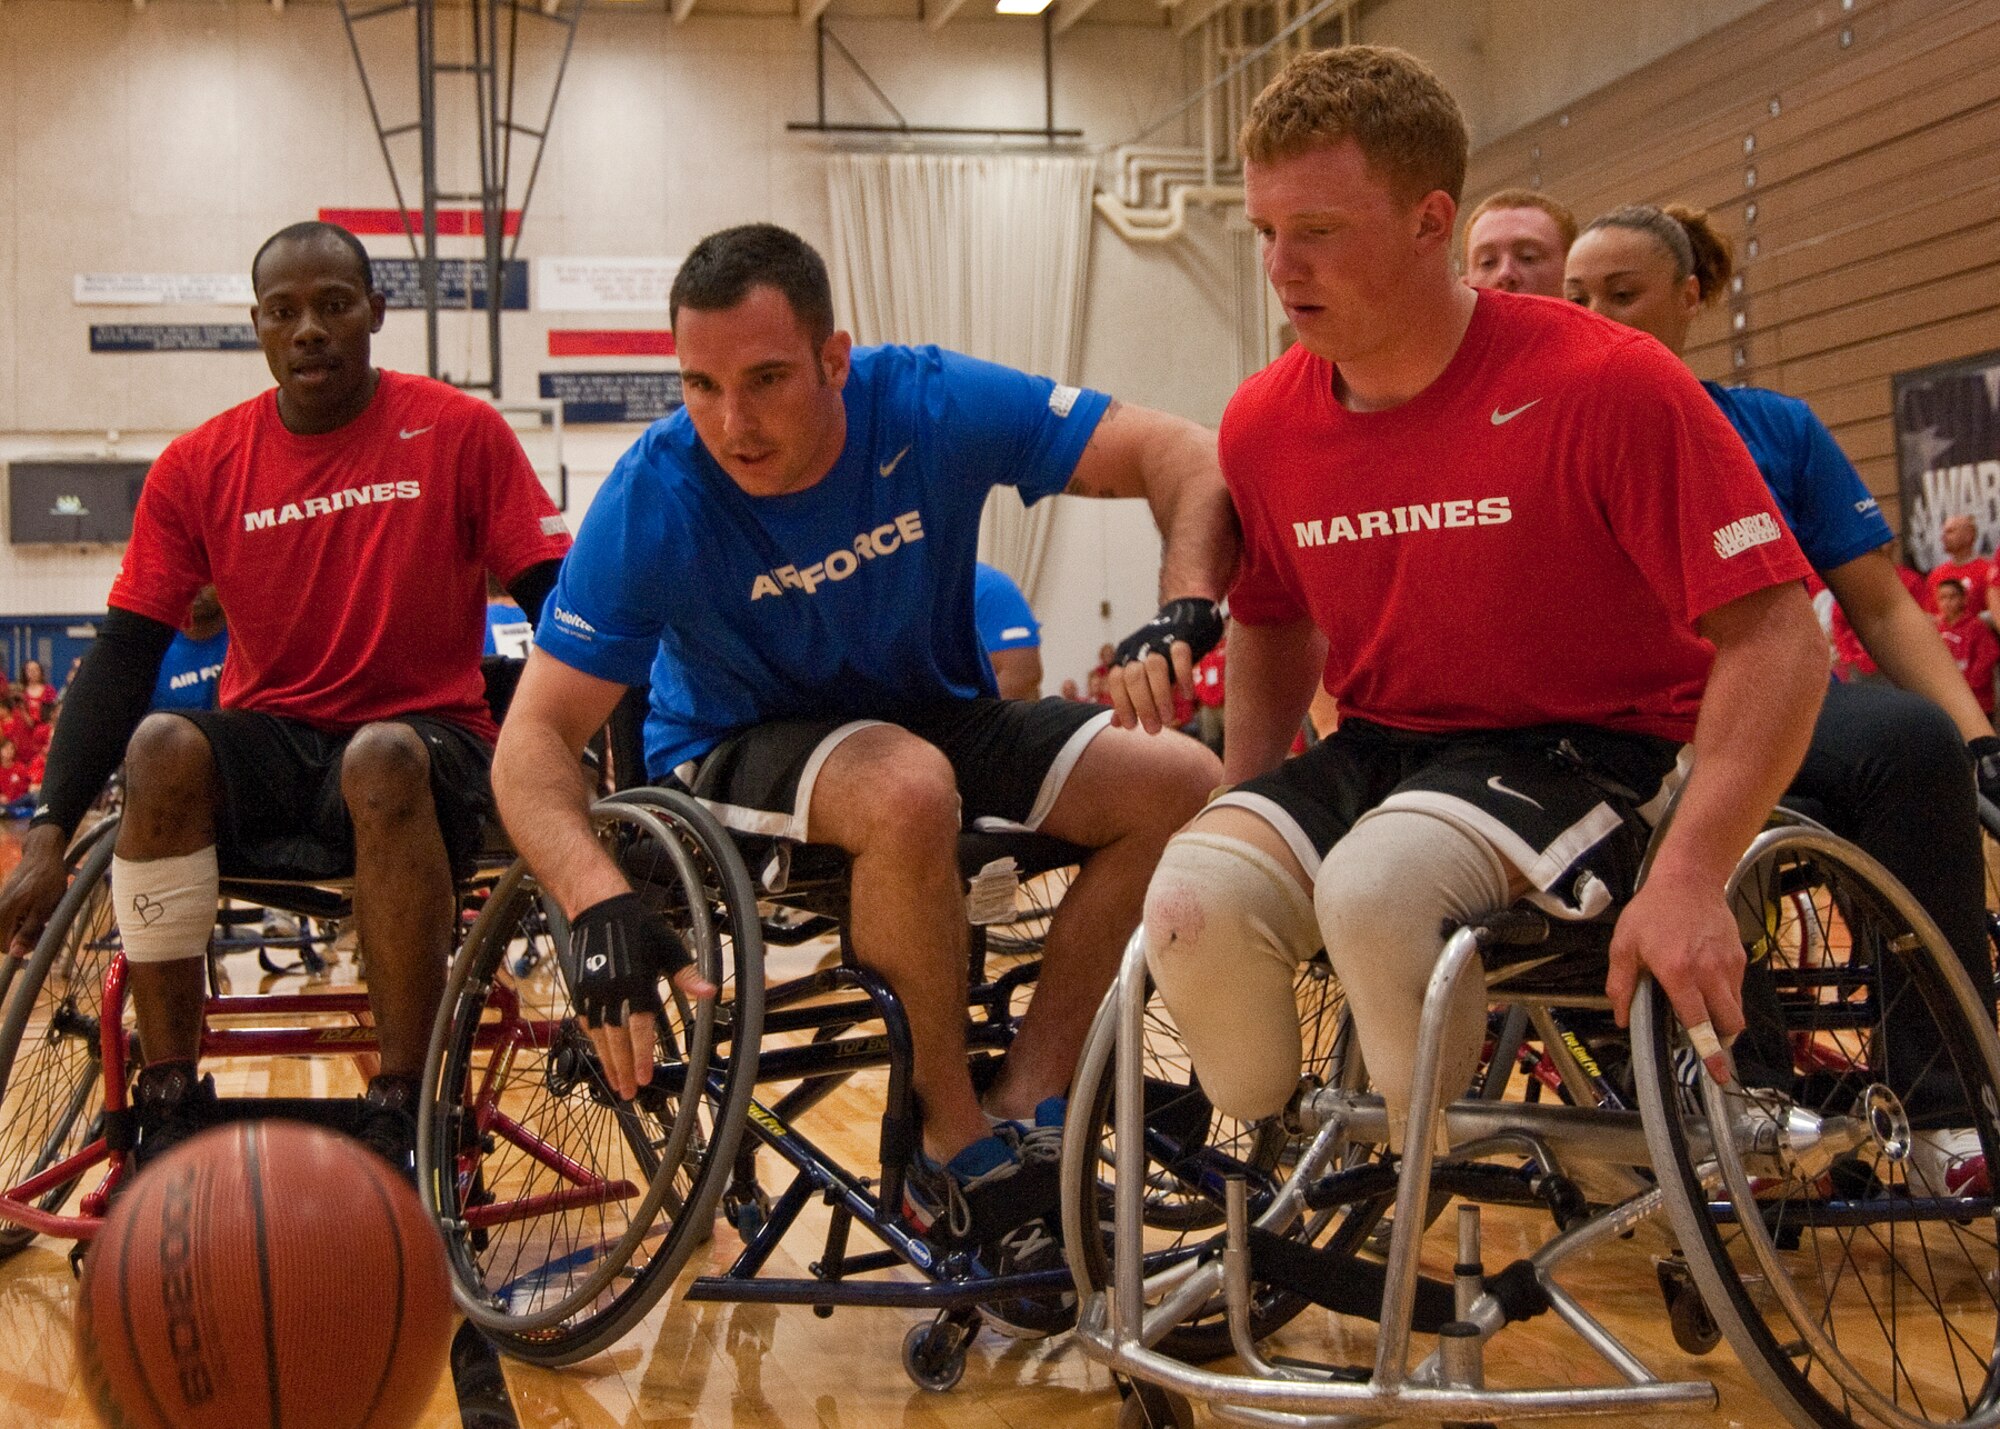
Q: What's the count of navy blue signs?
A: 3